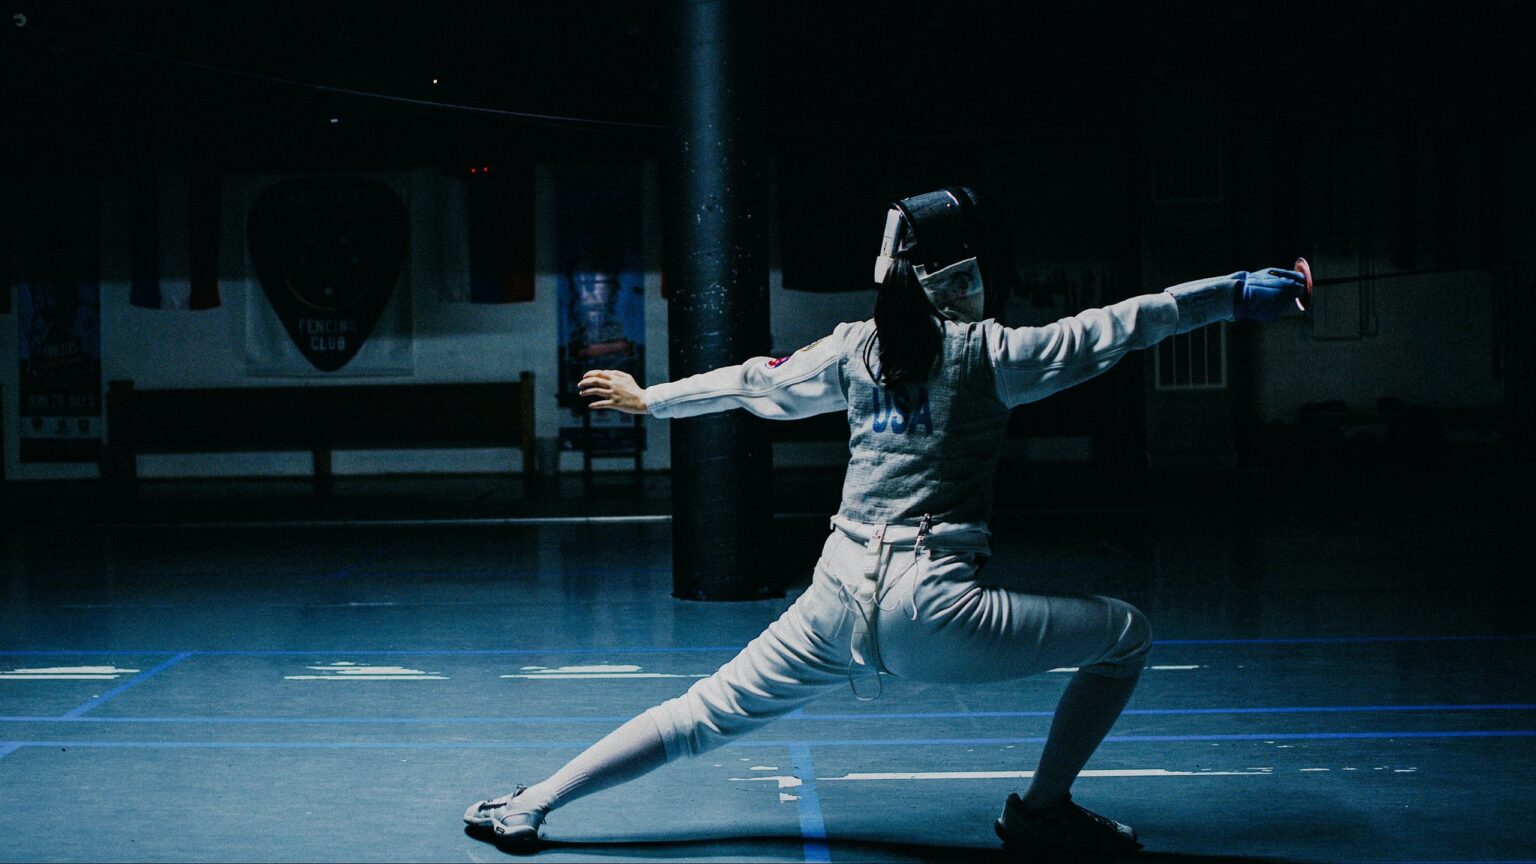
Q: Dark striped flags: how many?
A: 2